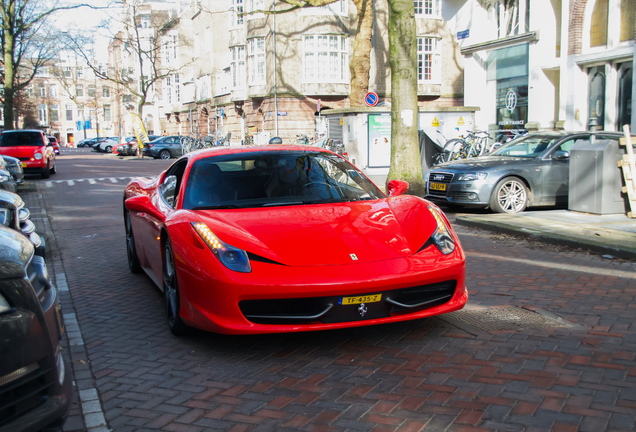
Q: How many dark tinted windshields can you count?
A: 2